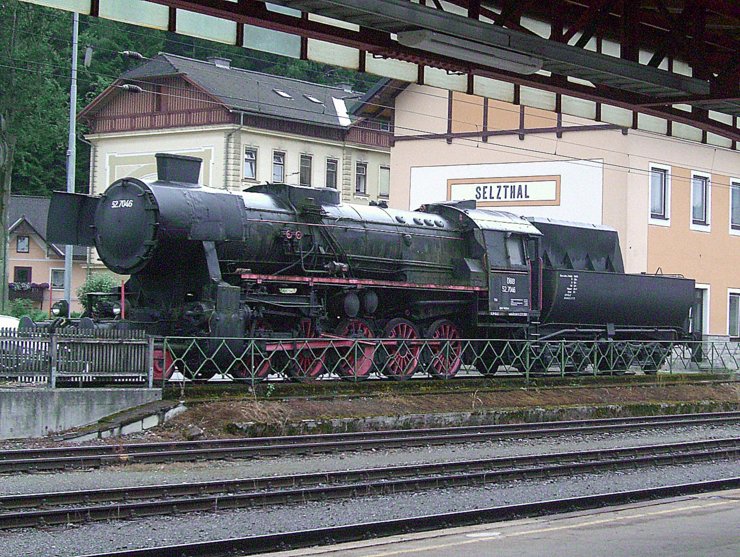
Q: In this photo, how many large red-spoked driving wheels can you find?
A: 5